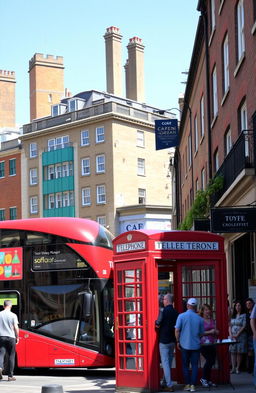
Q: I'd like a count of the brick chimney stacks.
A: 4